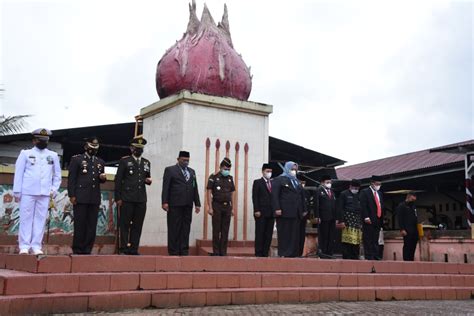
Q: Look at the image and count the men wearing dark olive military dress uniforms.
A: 2